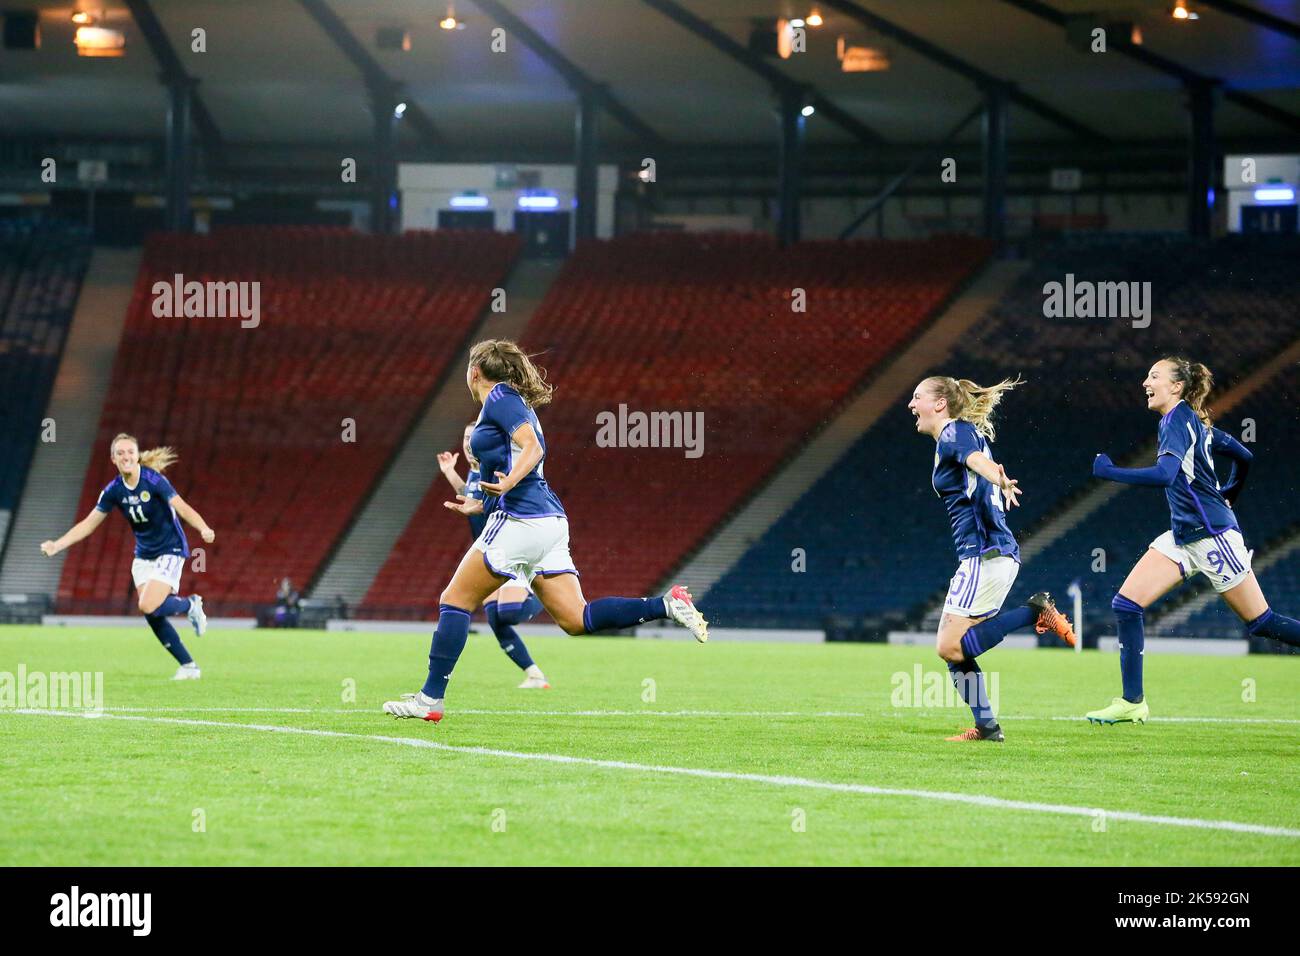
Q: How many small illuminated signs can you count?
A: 3